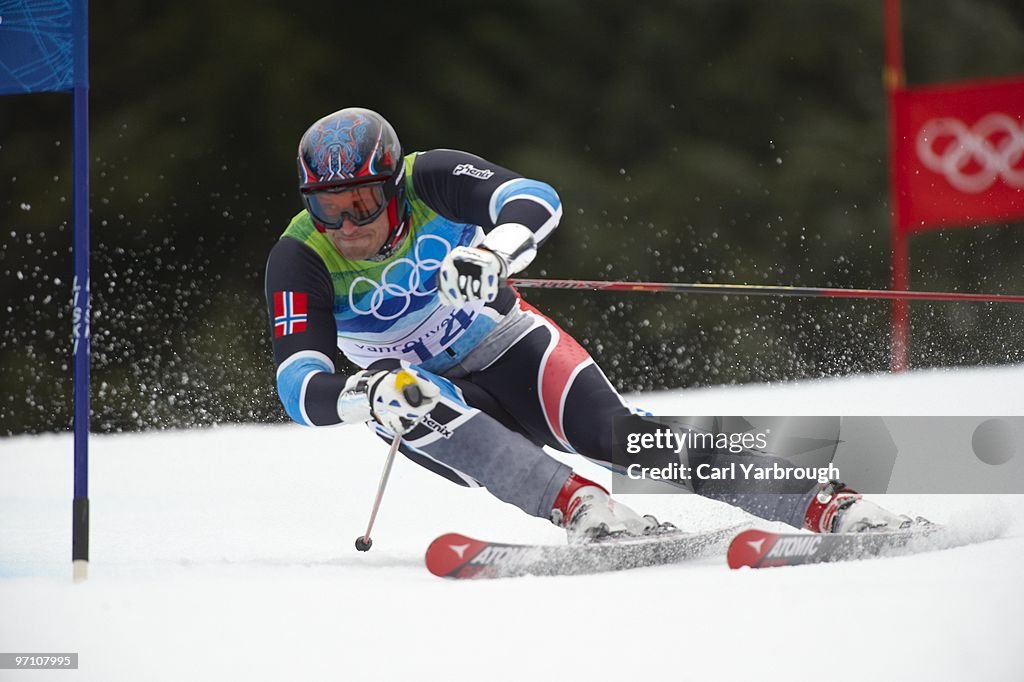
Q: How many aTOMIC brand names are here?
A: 2